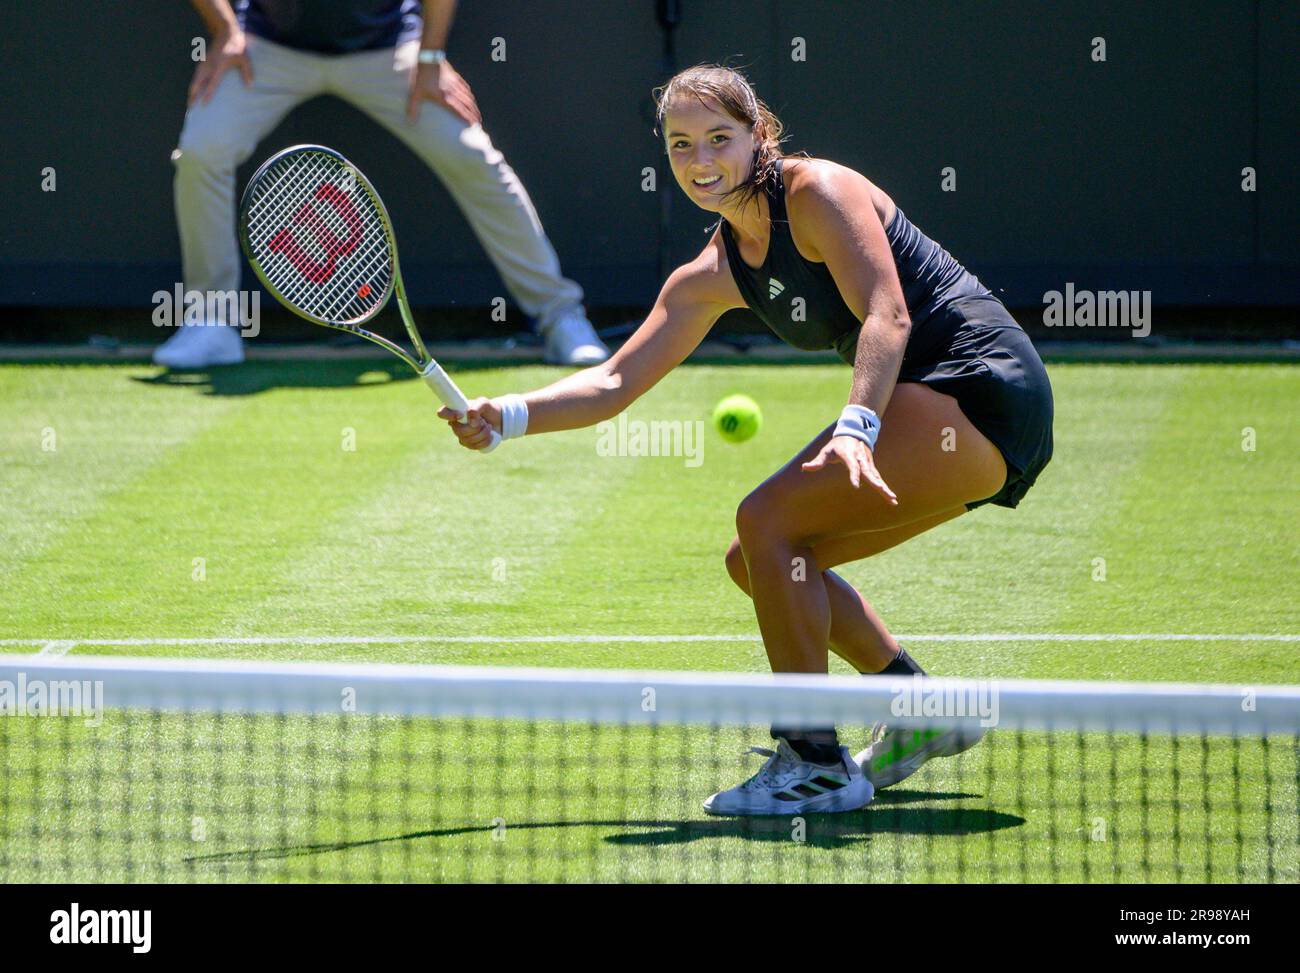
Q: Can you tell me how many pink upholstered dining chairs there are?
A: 0